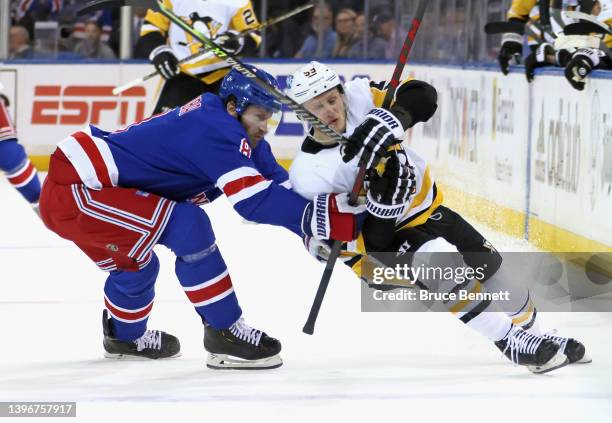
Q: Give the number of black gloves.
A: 7